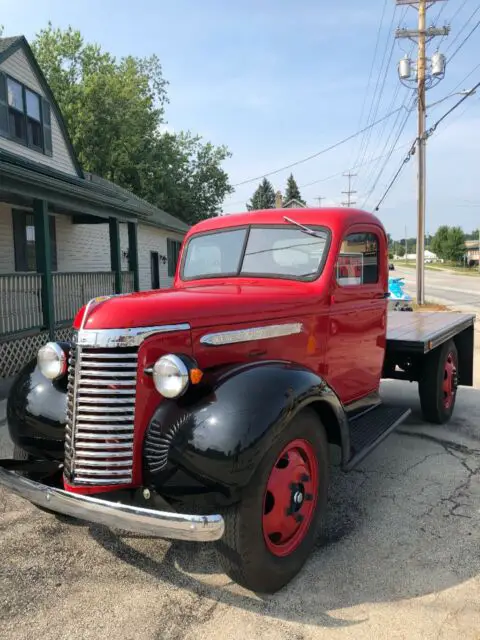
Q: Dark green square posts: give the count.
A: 3